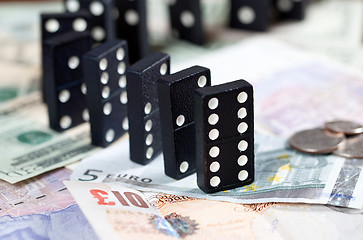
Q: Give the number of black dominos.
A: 11